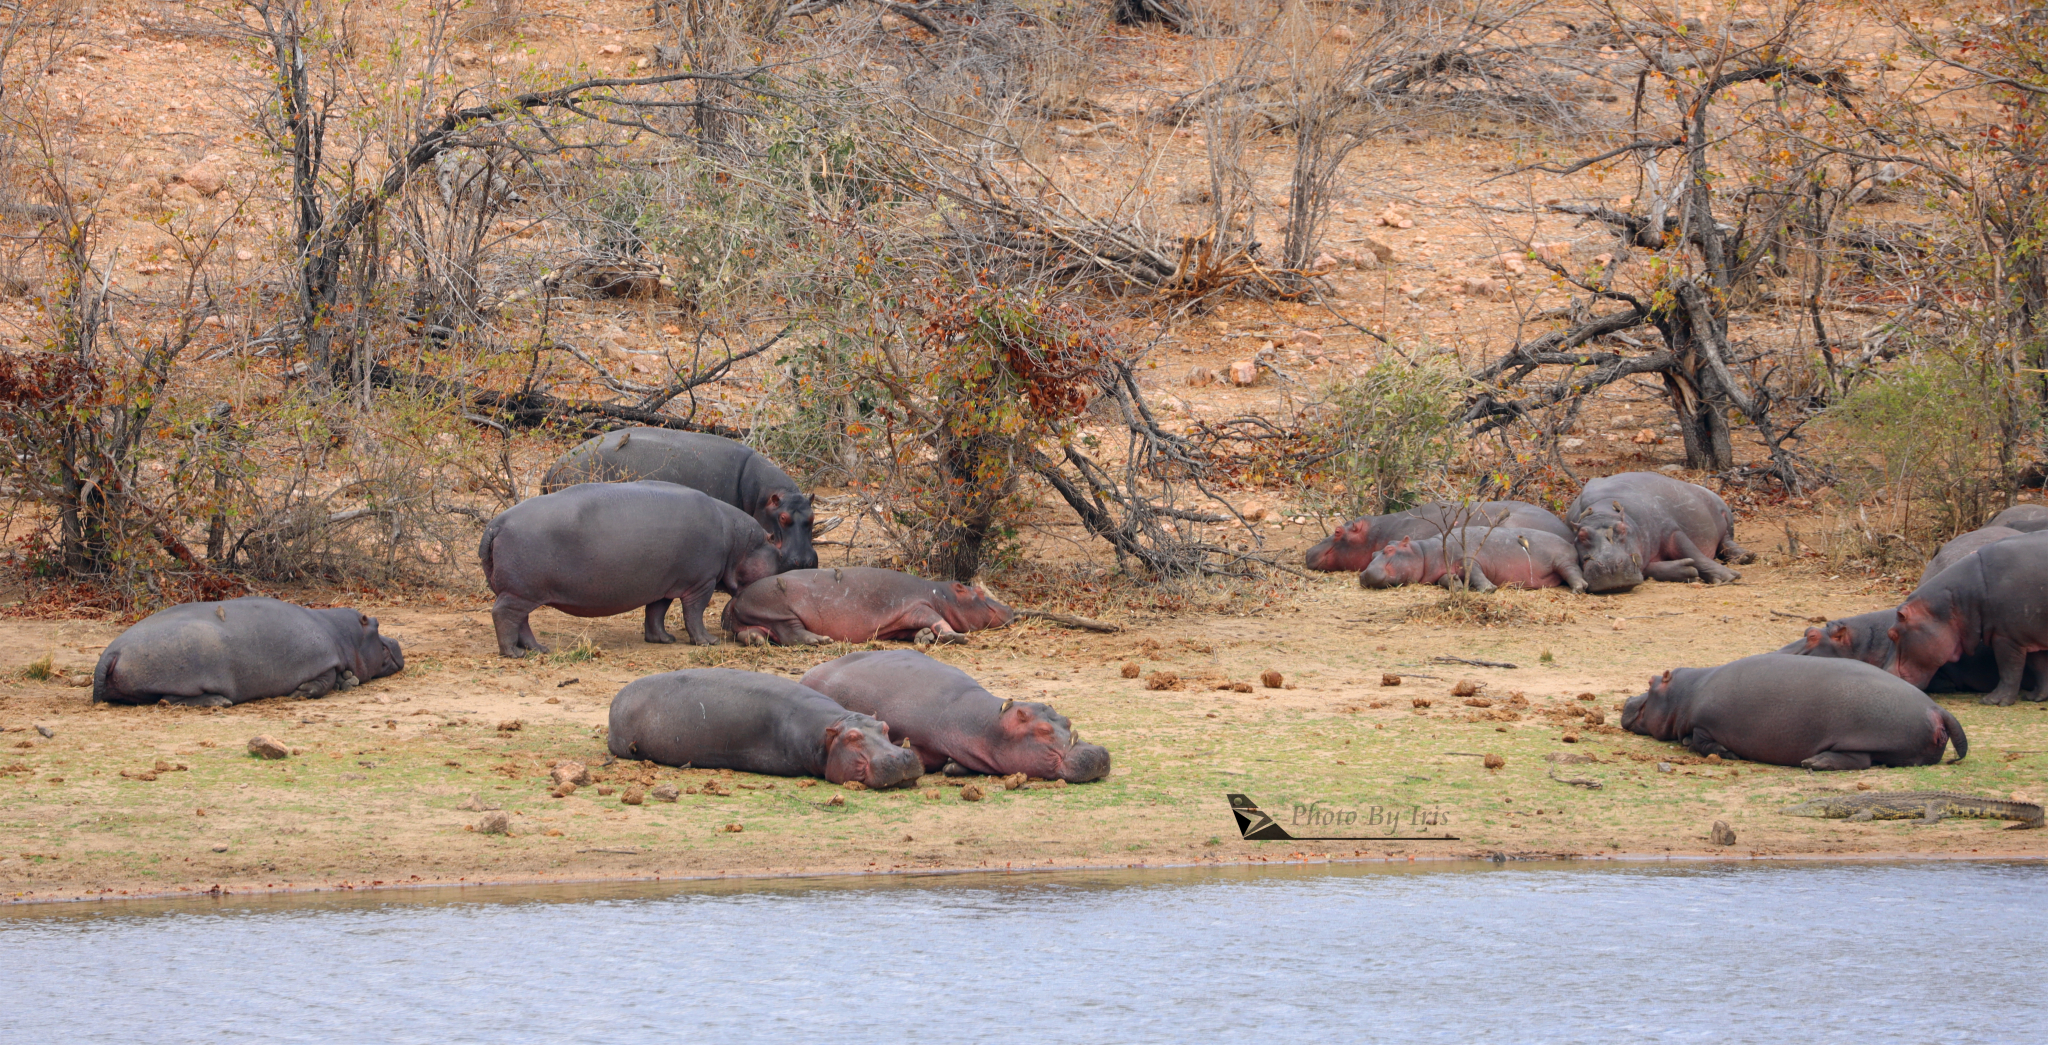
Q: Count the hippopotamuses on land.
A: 14